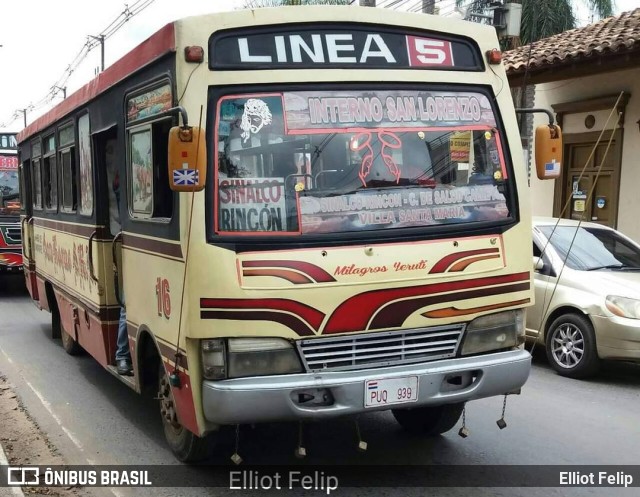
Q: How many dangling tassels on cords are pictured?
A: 5